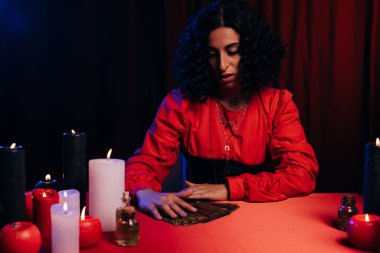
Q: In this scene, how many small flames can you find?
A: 10